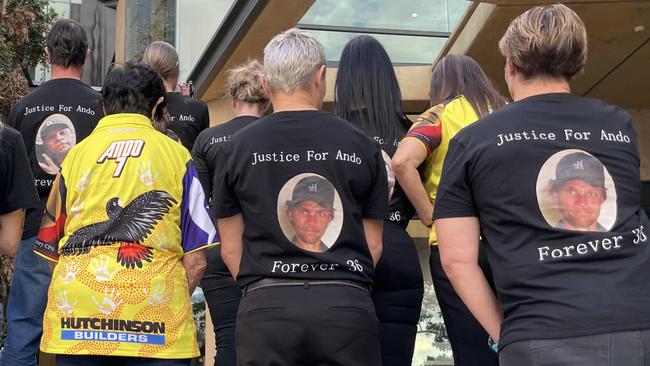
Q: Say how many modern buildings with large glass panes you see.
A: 1